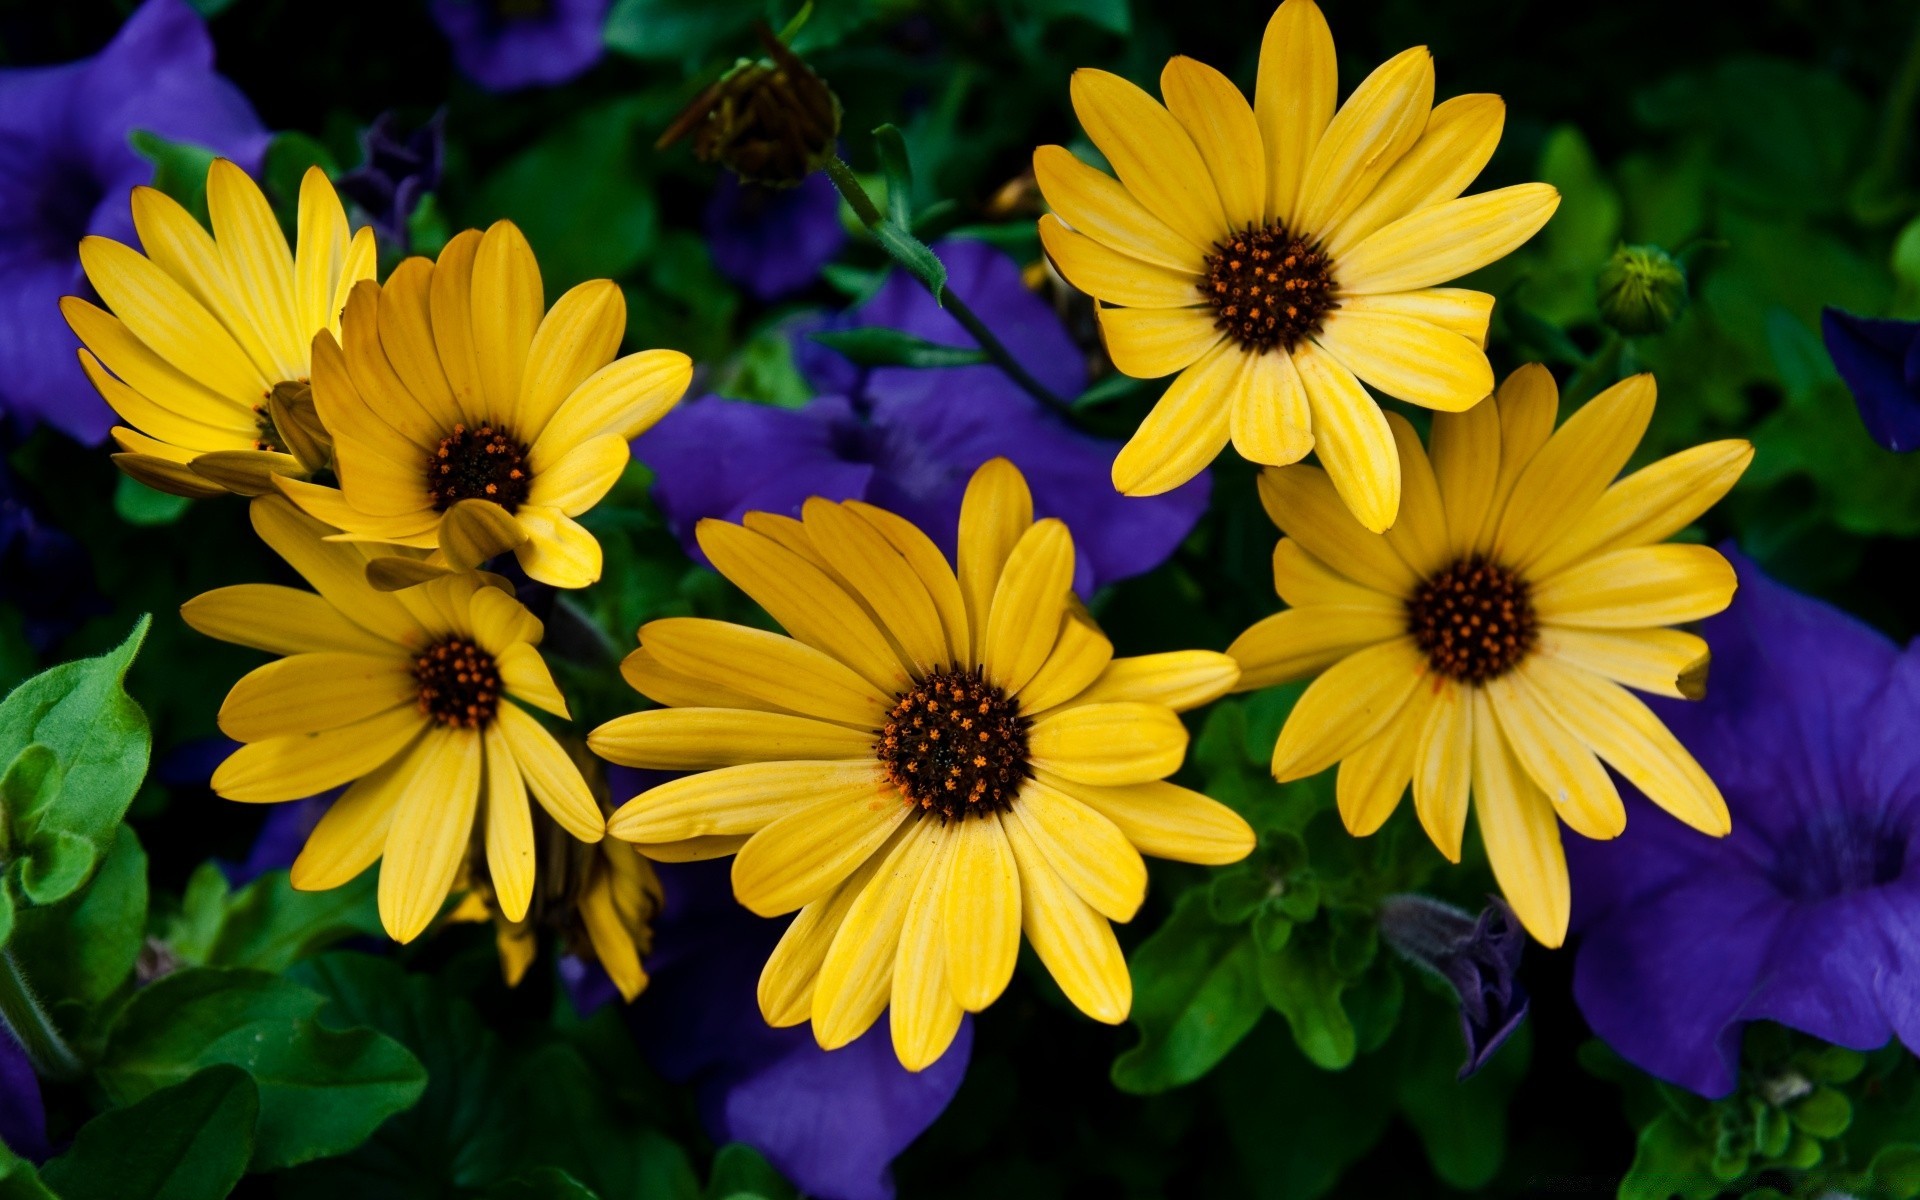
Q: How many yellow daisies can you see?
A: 6